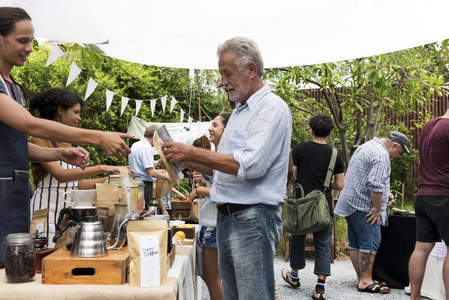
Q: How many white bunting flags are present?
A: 11